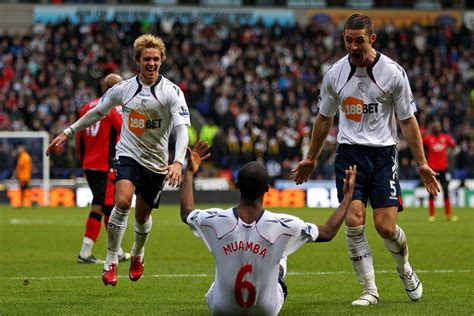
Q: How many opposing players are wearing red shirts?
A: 2